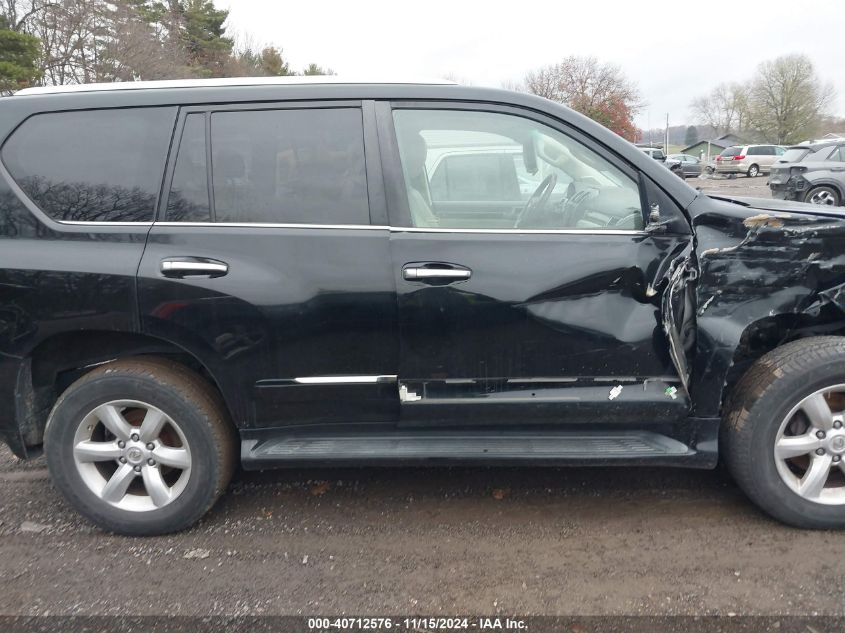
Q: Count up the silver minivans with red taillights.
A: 1